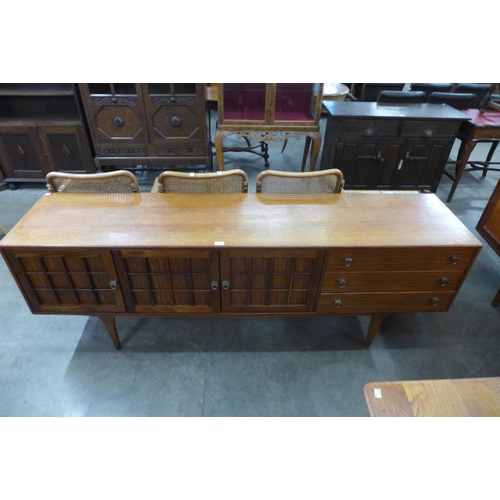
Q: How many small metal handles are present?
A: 9